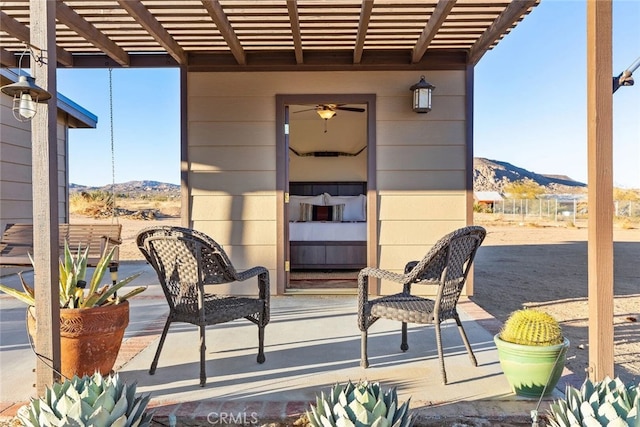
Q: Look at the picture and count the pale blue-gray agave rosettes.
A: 3